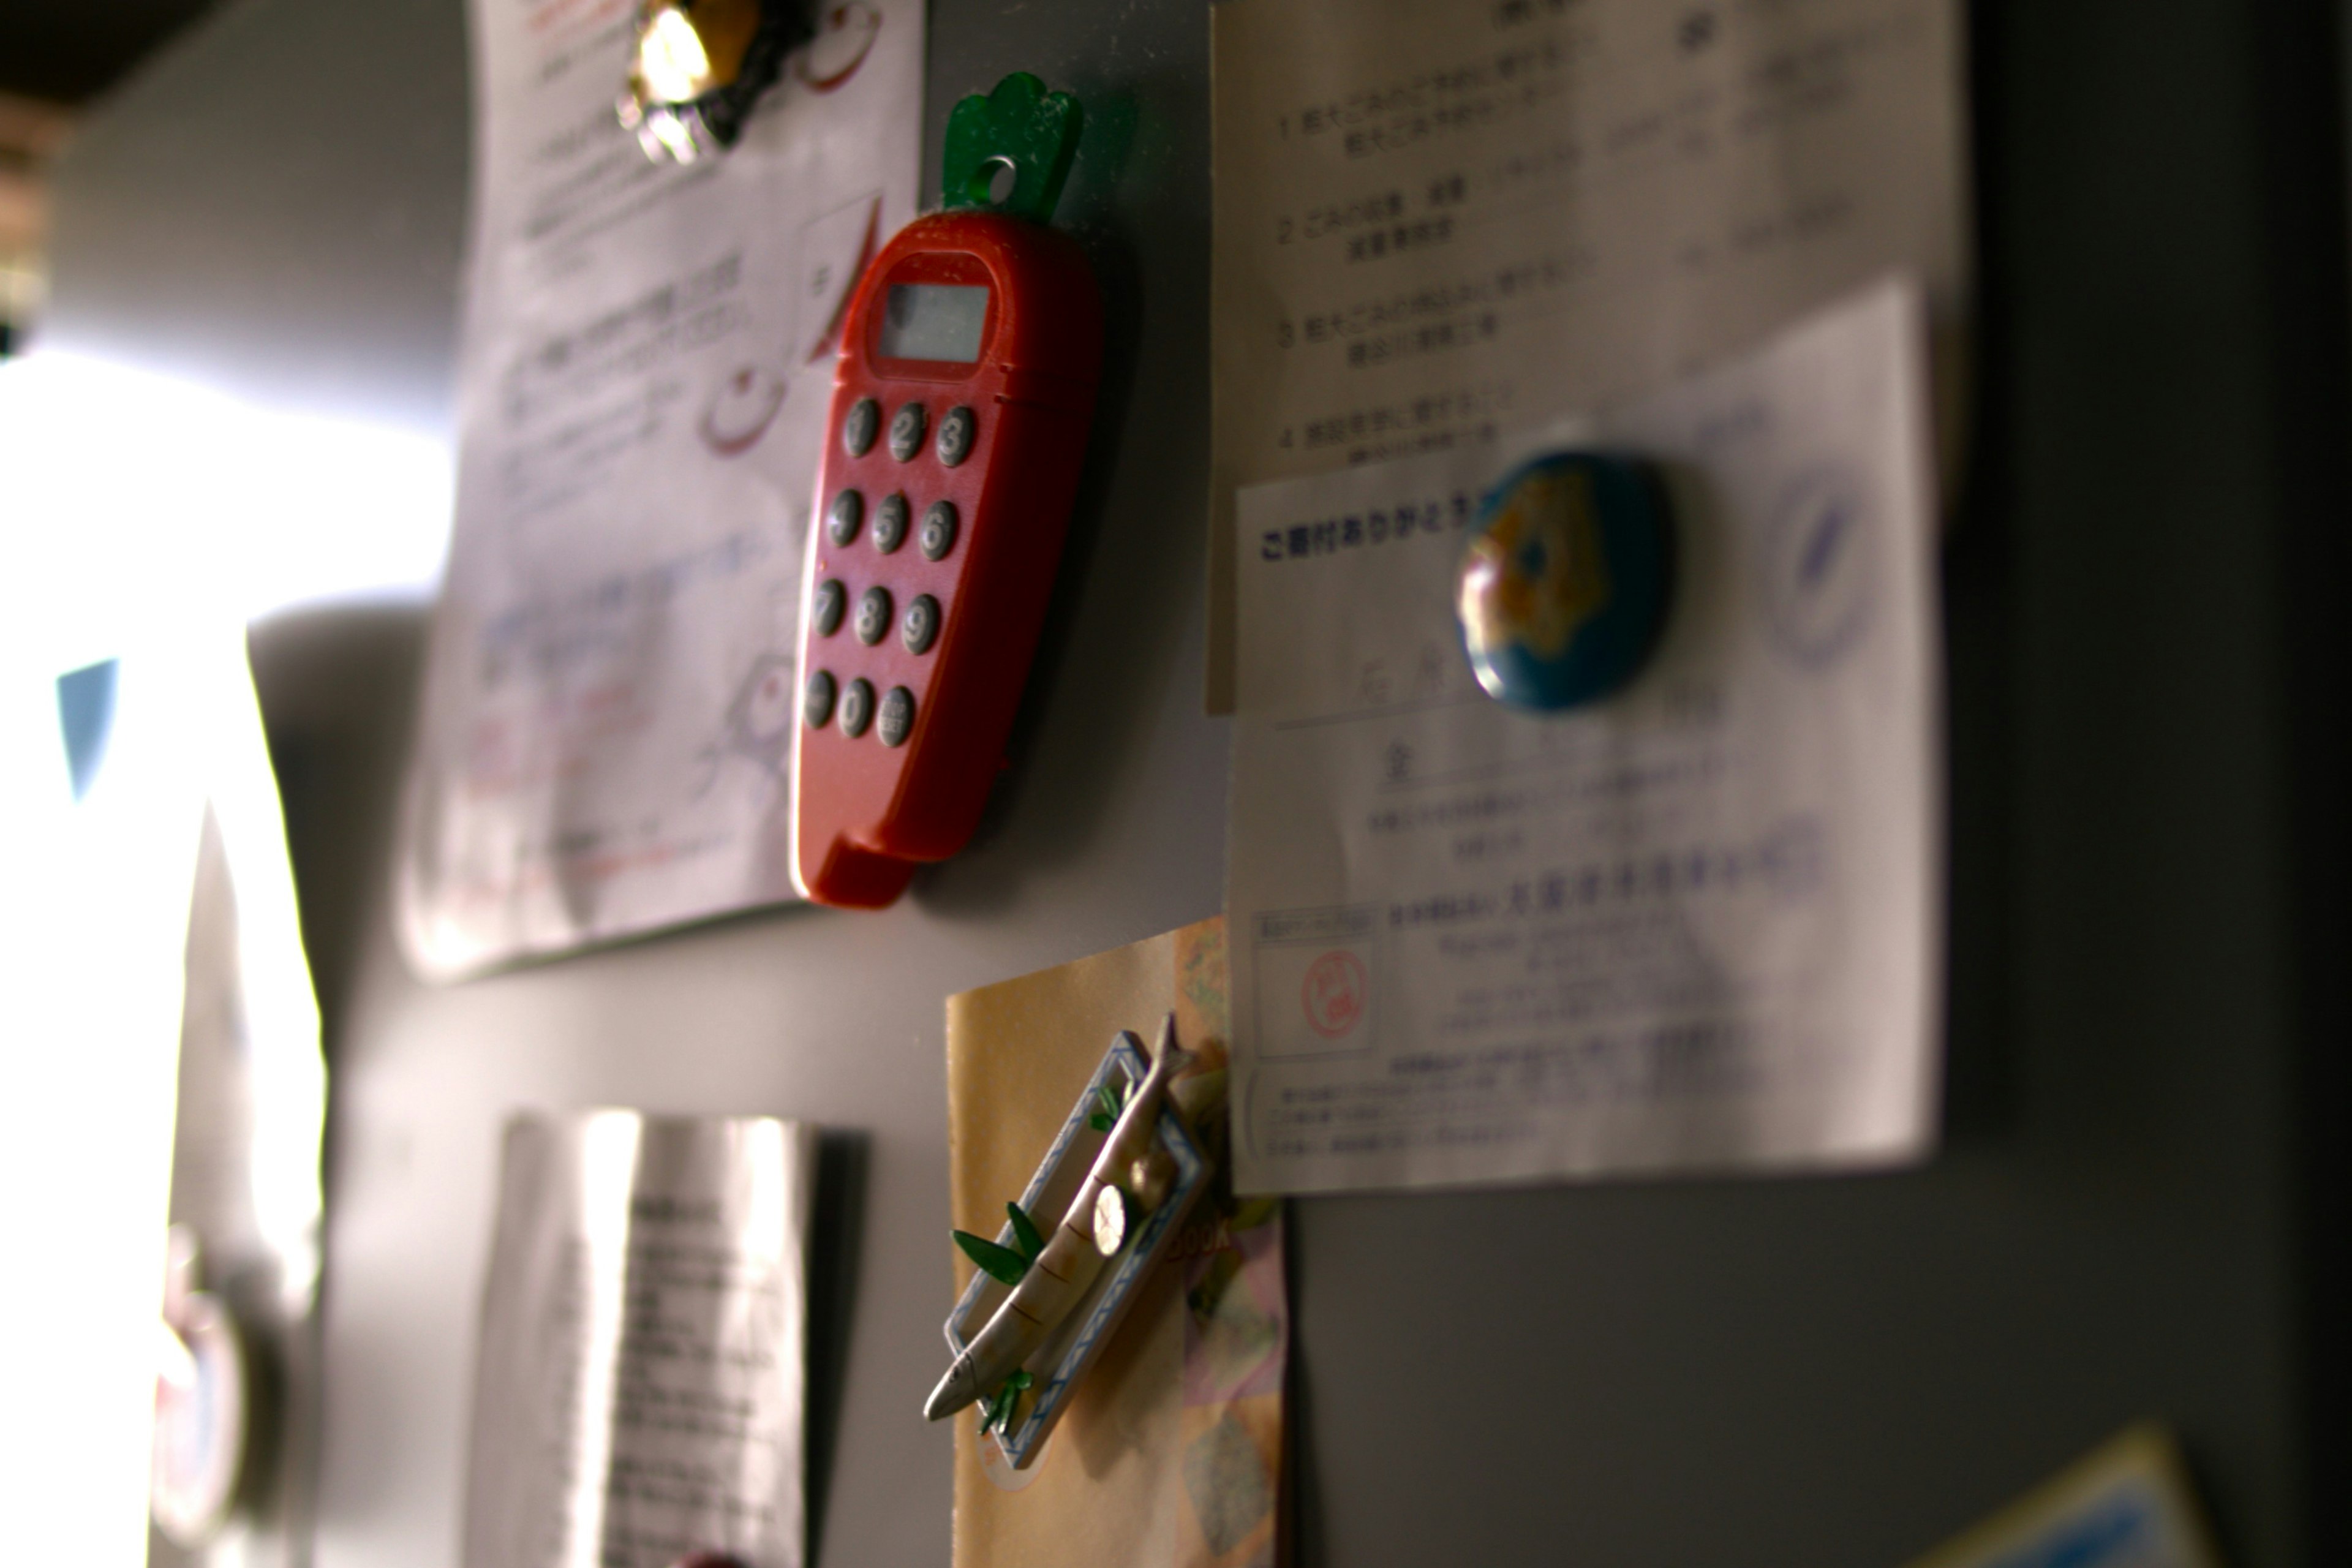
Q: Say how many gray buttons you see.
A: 12